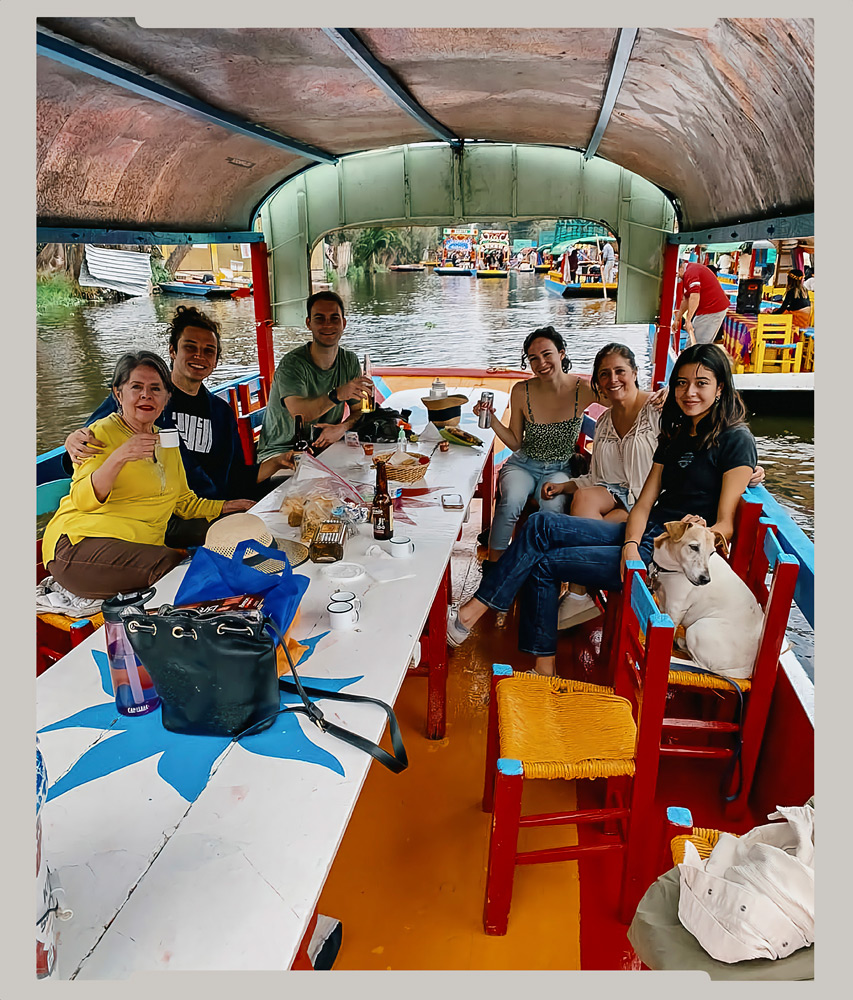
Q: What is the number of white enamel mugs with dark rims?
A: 4